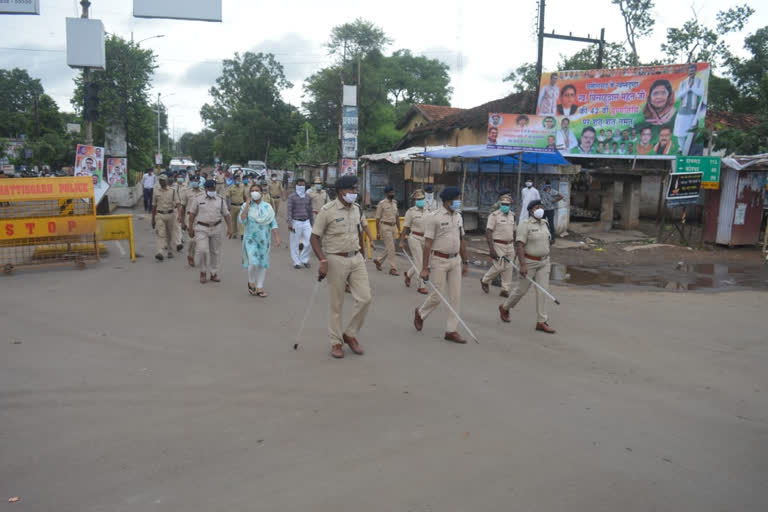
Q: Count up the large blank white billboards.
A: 2